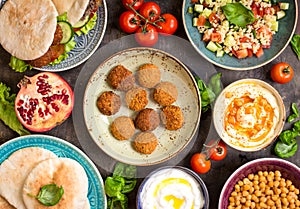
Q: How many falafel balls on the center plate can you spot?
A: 9